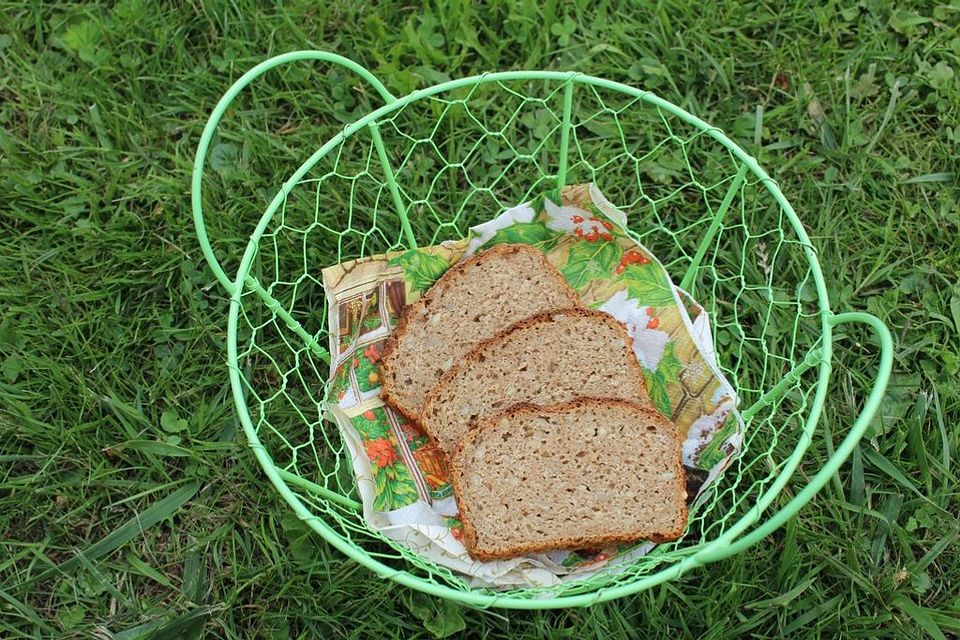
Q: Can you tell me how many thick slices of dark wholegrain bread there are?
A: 3